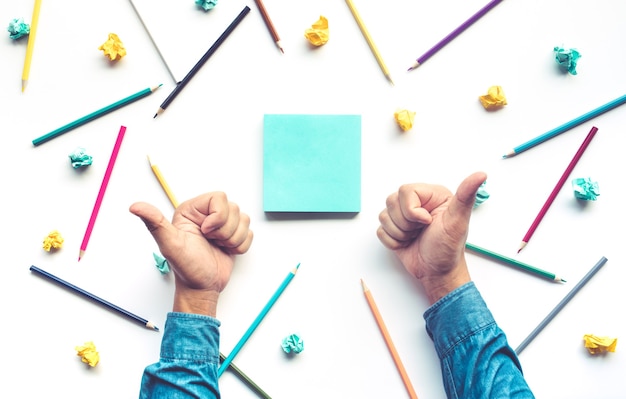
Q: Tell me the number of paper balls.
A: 15